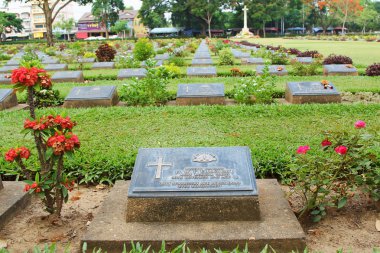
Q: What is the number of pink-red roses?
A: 4